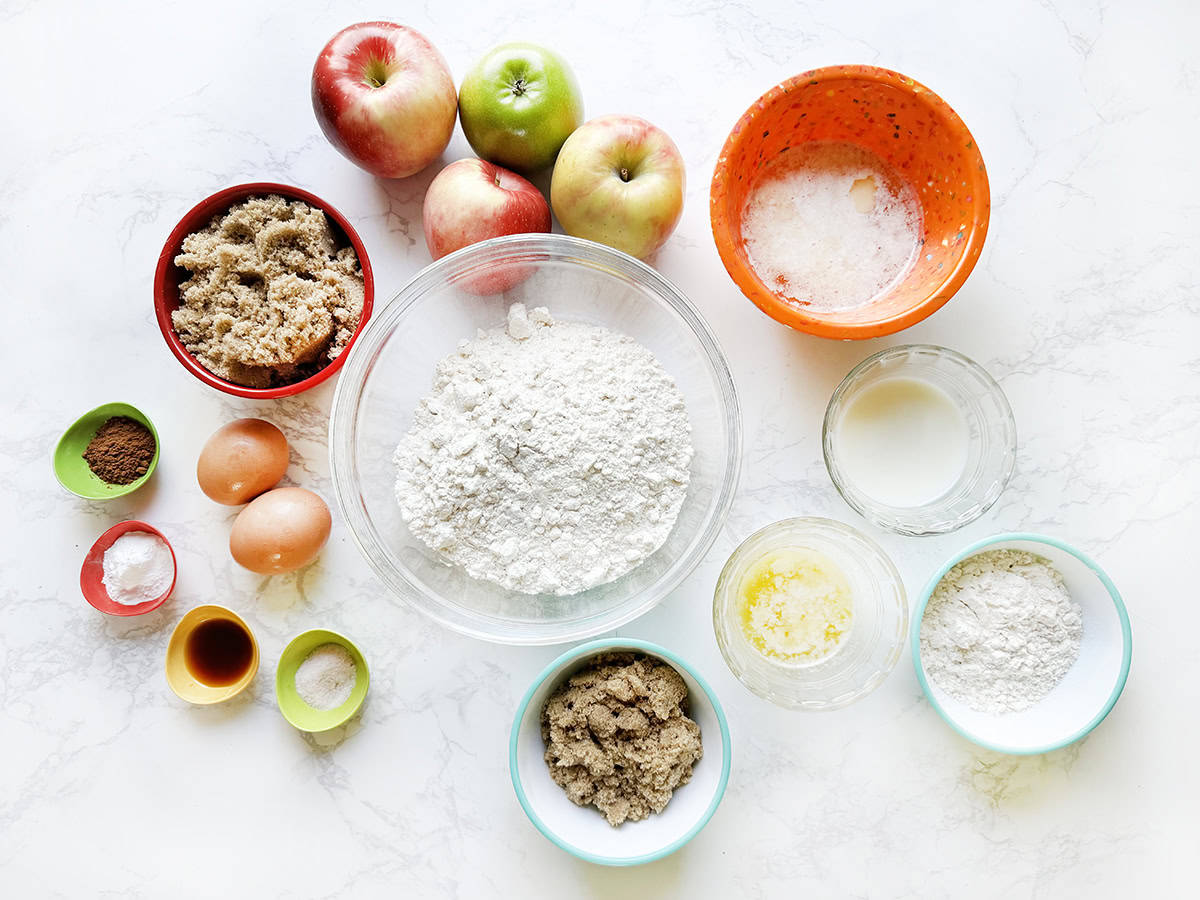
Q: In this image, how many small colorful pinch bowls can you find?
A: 4